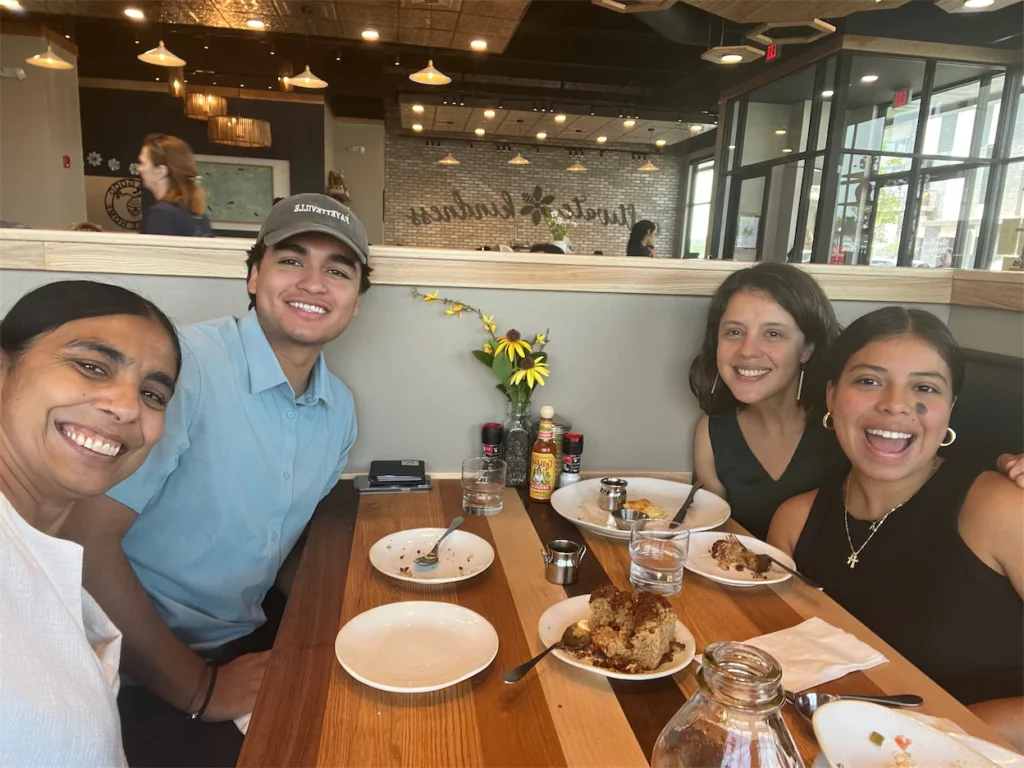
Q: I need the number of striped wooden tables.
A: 1